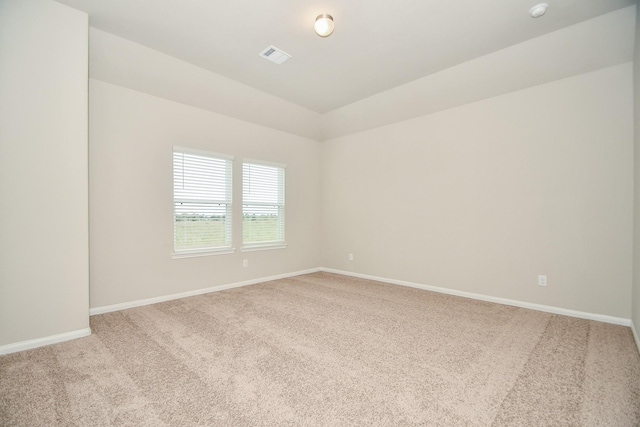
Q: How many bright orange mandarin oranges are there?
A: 0